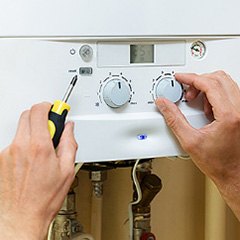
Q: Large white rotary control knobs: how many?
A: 2